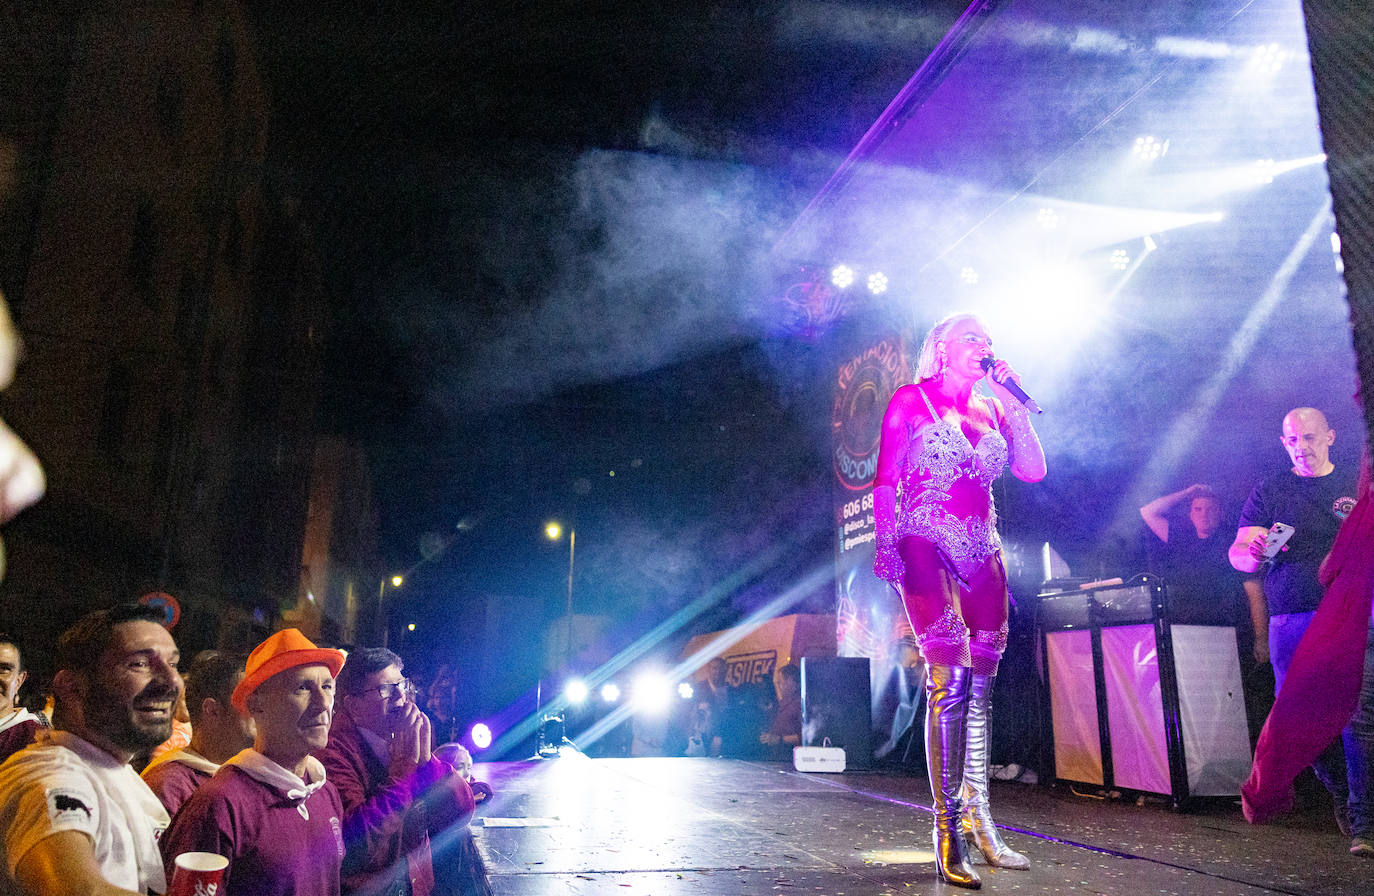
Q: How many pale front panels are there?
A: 3